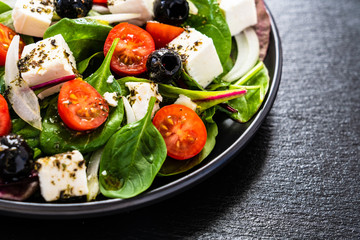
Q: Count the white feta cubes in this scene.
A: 7